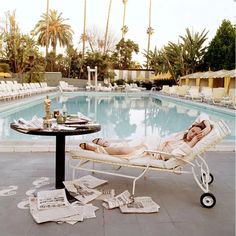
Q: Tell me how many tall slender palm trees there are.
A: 5